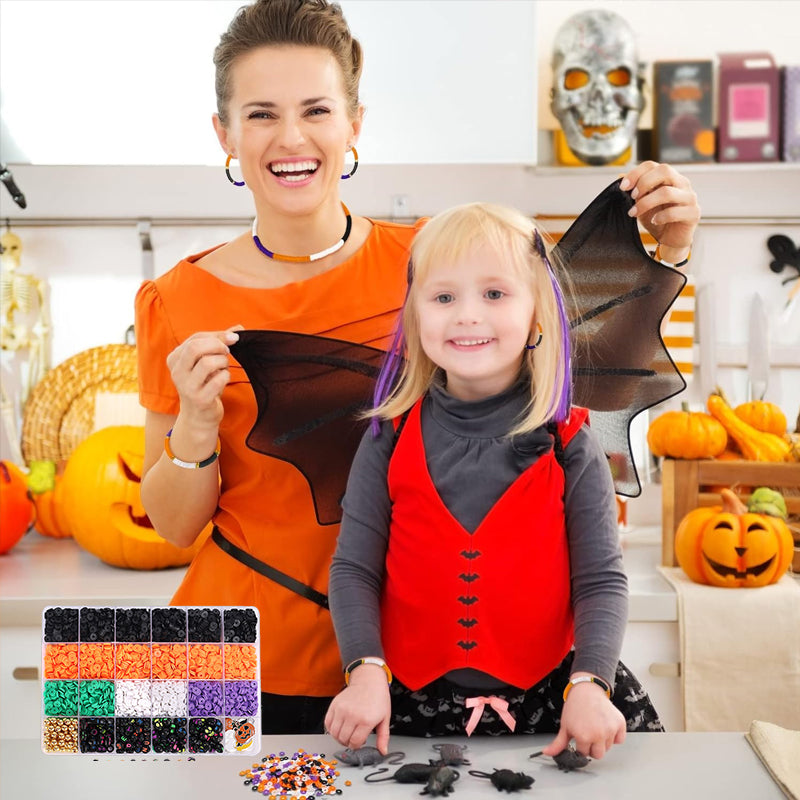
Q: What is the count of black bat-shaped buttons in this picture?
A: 5